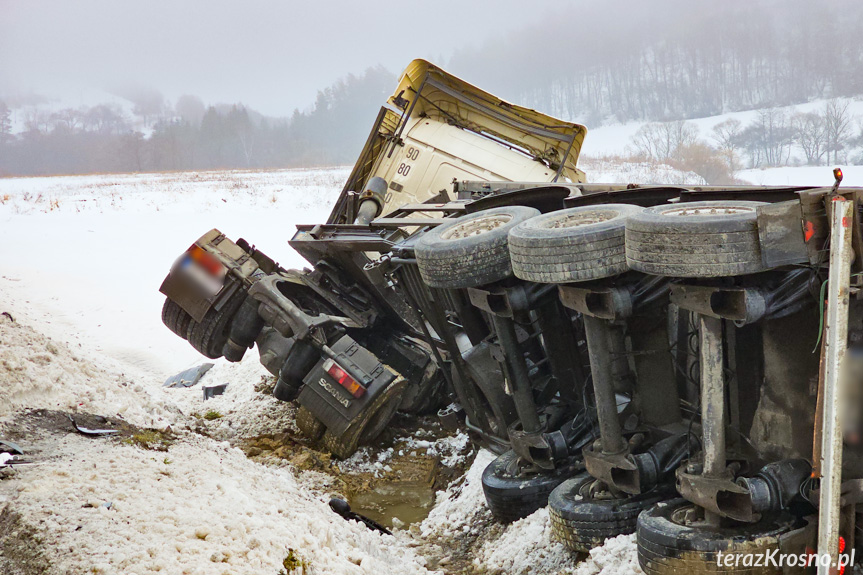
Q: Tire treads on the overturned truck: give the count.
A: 10